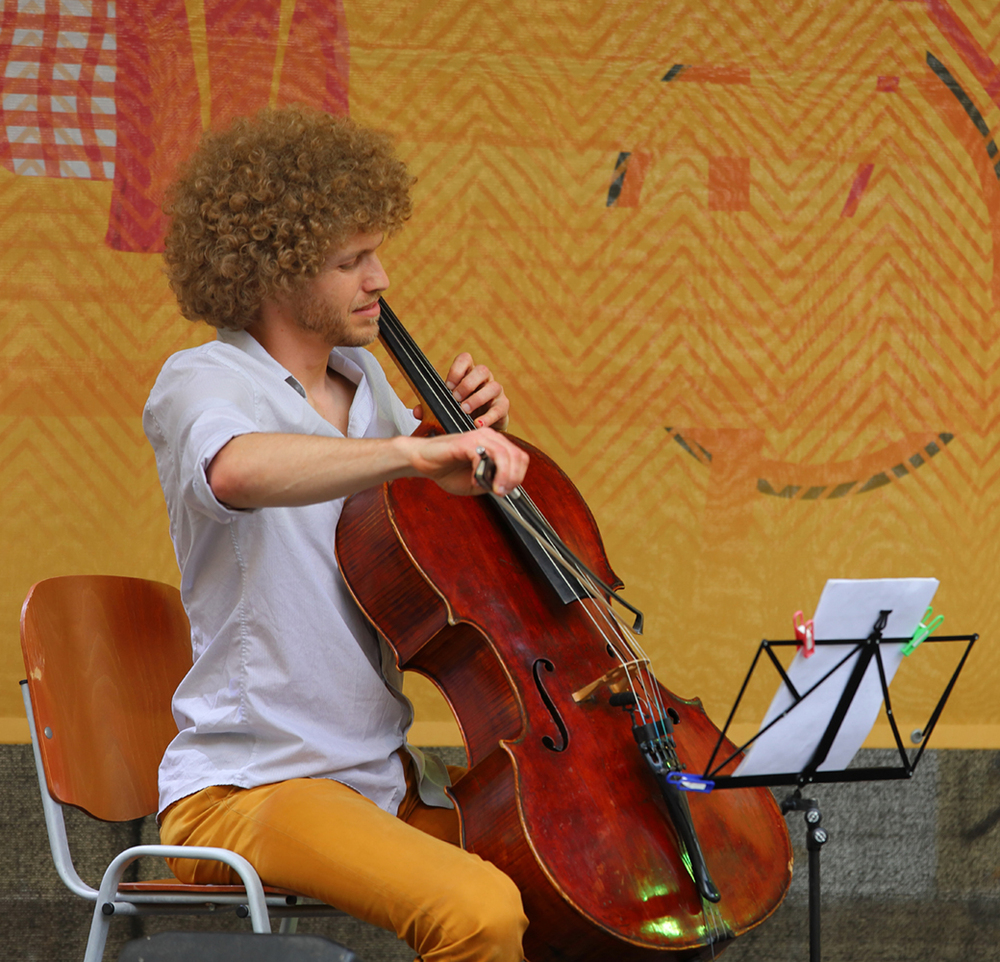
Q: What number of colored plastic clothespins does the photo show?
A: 3